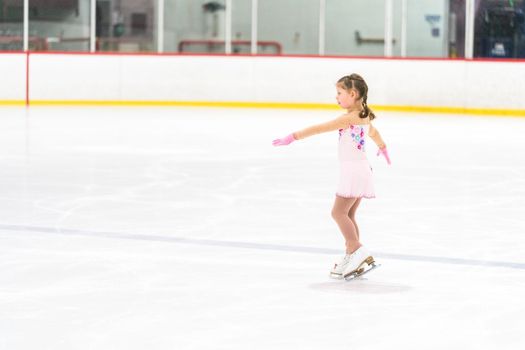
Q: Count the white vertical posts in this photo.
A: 9